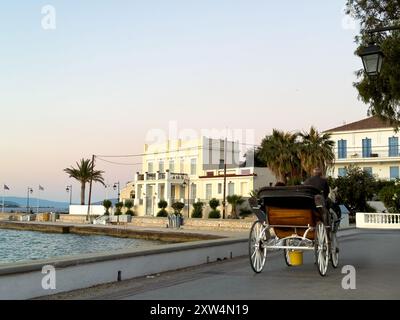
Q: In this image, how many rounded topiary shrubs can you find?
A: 7